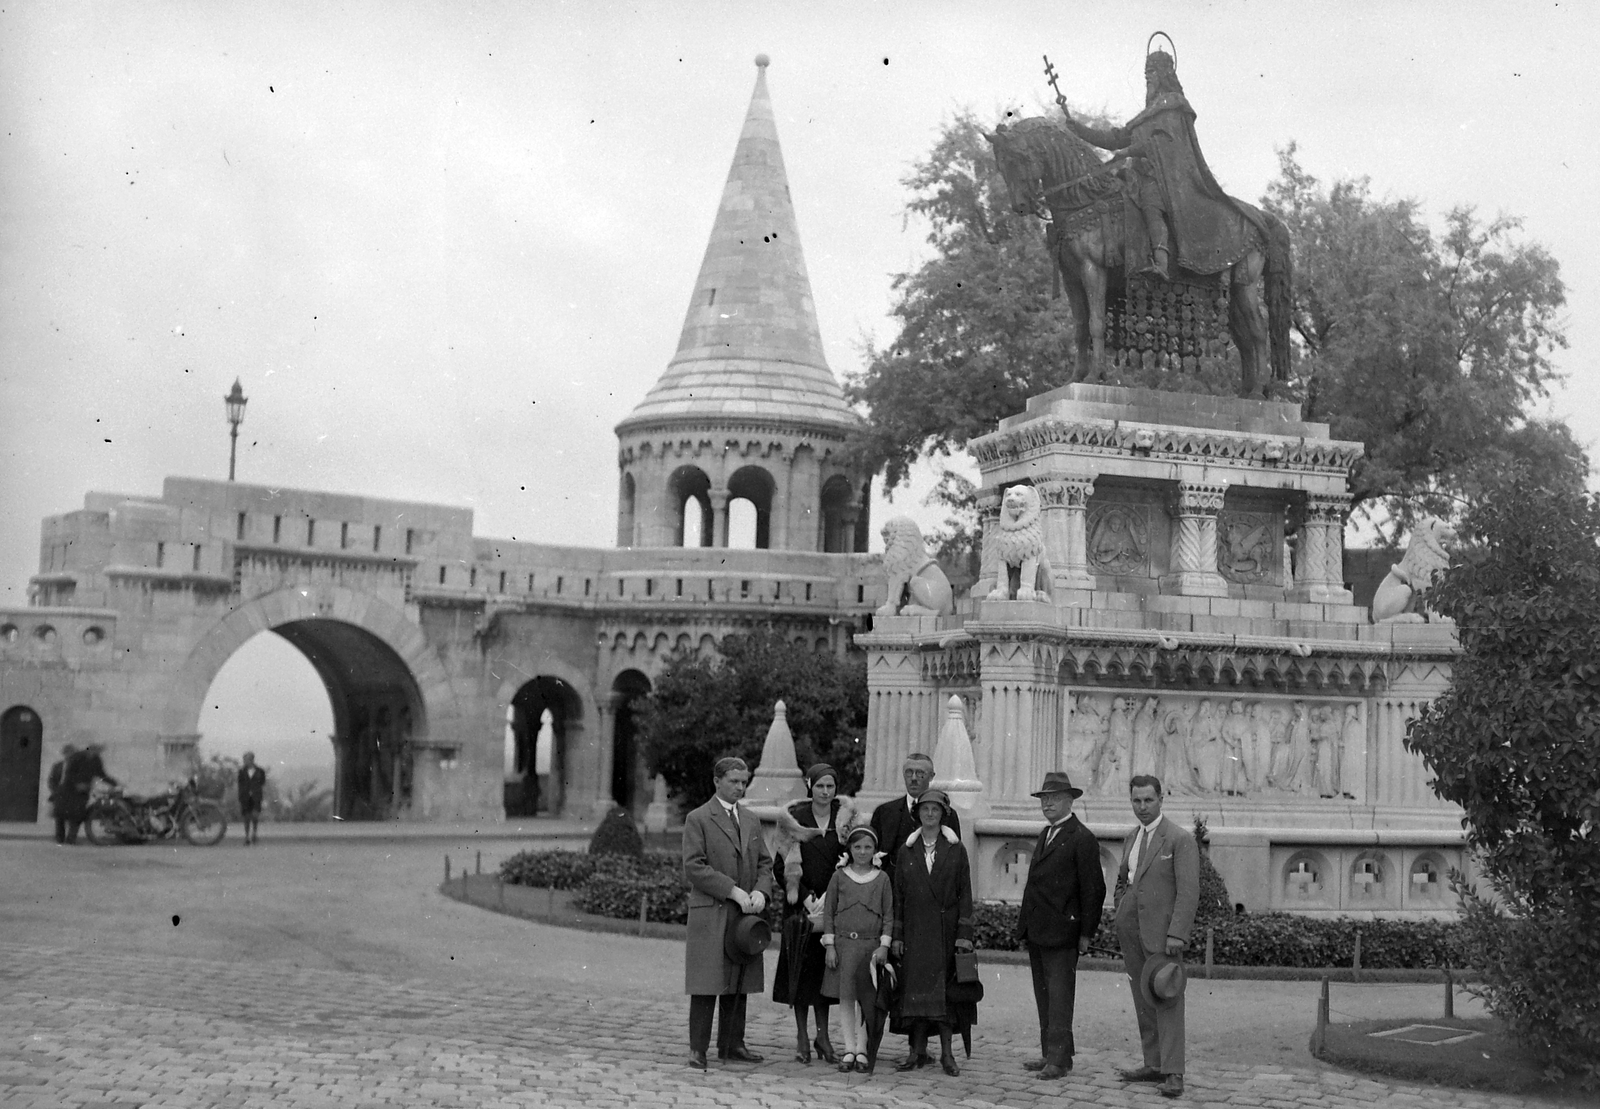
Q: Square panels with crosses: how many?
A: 4